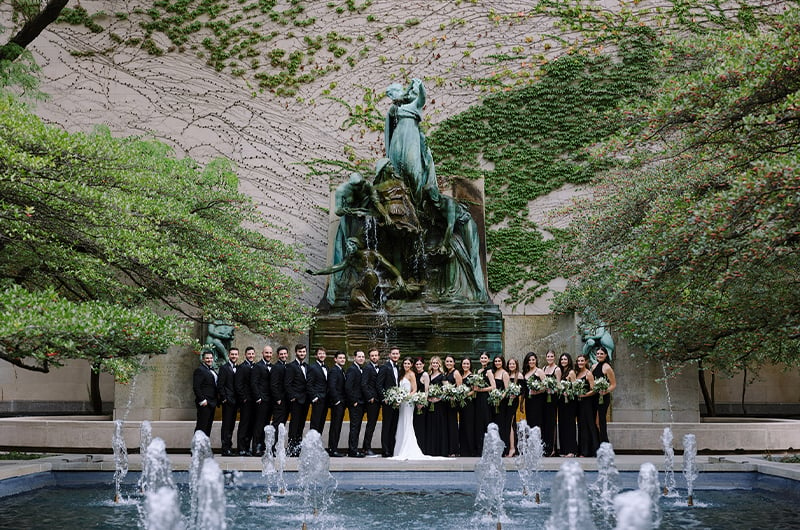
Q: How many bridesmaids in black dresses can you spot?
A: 12